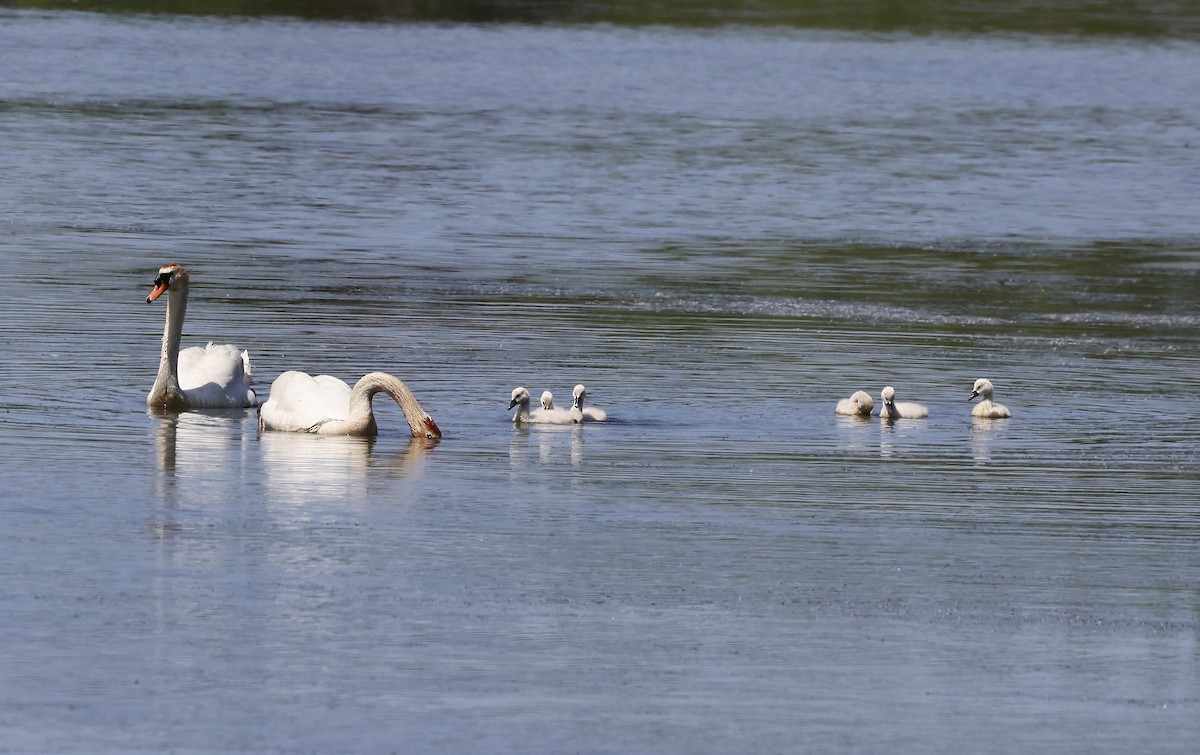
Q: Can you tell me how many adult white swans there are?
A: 2